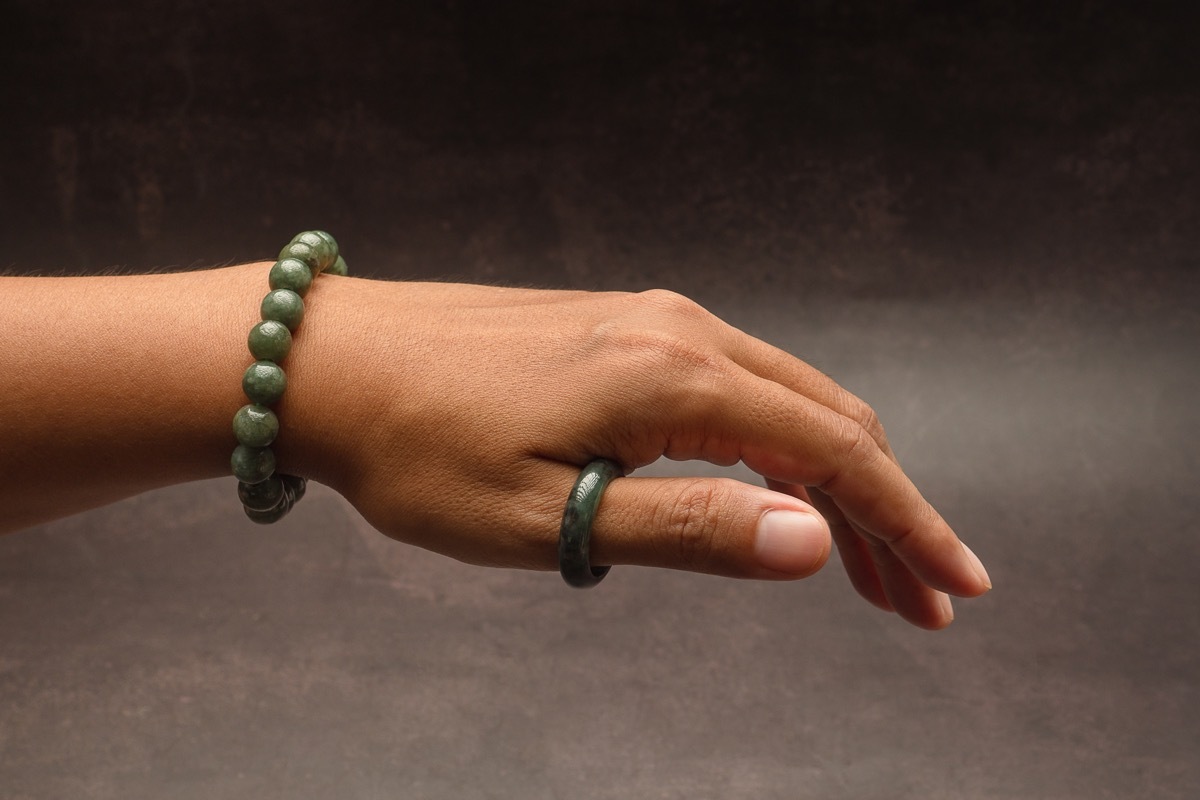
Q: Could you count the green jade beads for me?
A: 14